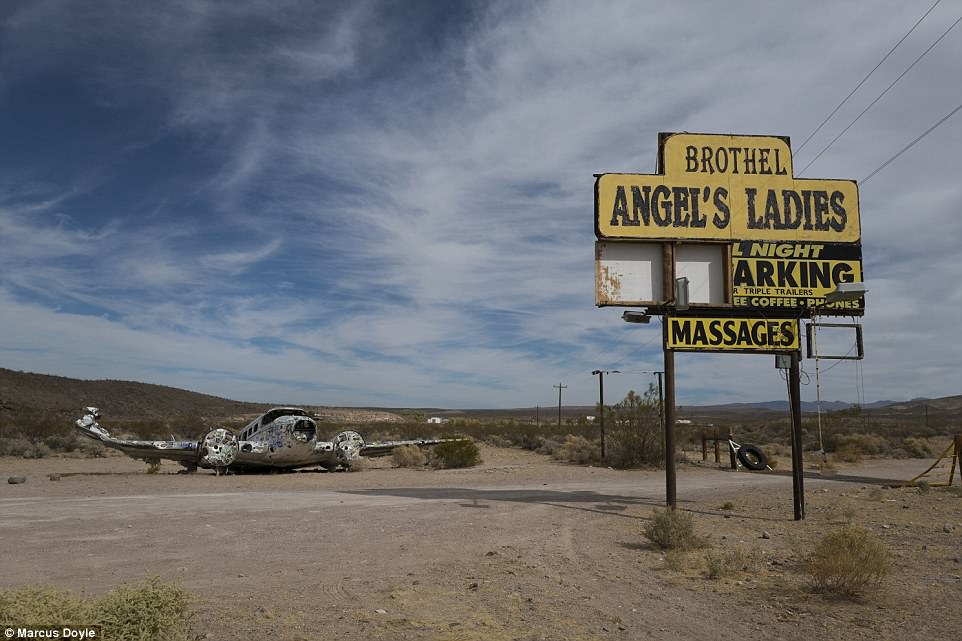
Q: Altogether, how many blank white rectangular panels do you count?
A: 2